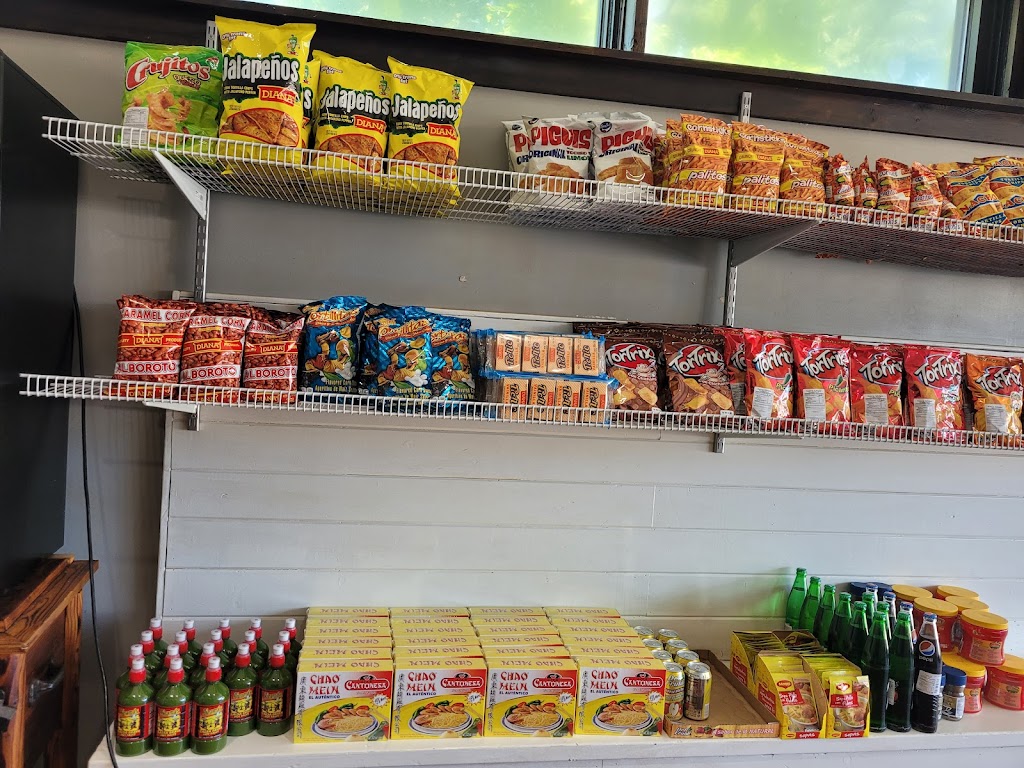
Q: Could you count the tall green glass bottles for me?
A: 9